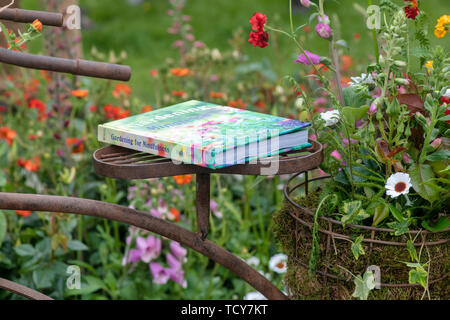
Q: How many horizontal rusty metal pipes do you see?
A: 2